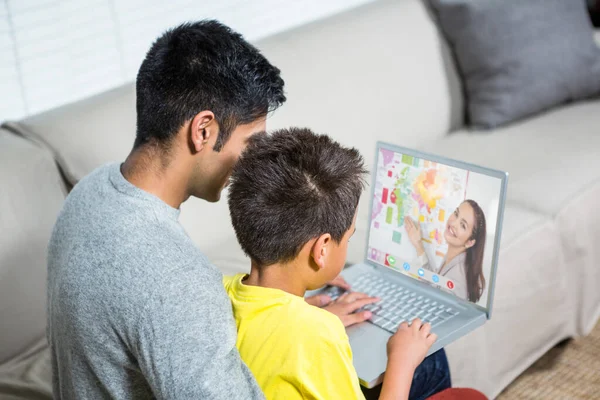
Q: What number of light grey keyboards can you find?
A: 1